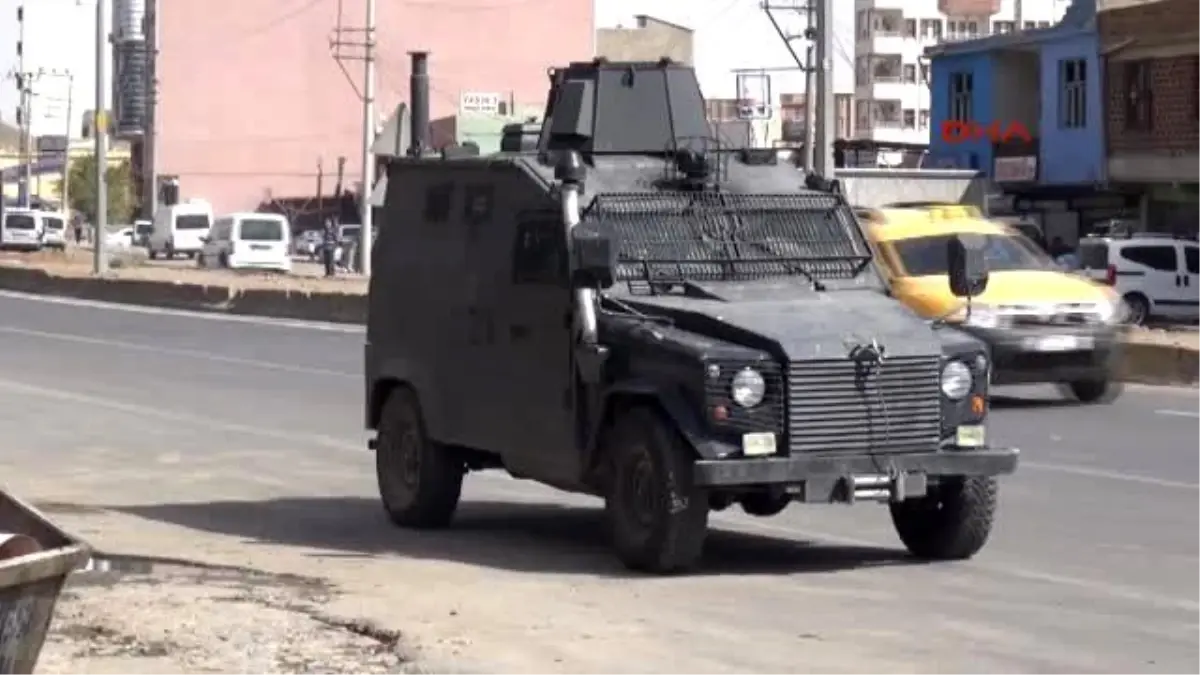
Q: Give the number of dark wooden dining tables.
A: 0